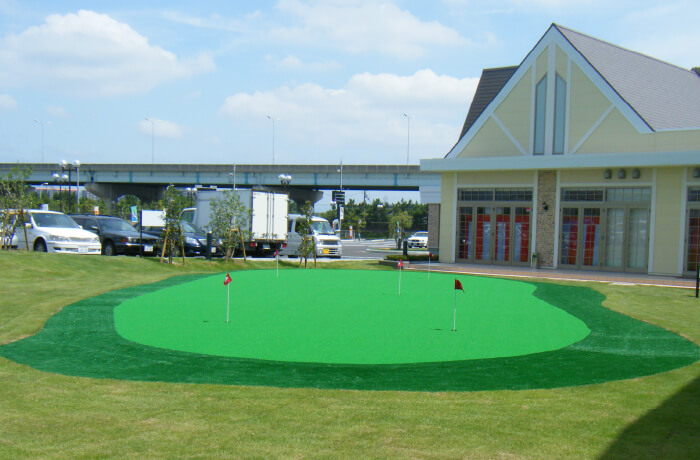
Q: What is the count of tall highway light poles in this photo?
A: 4